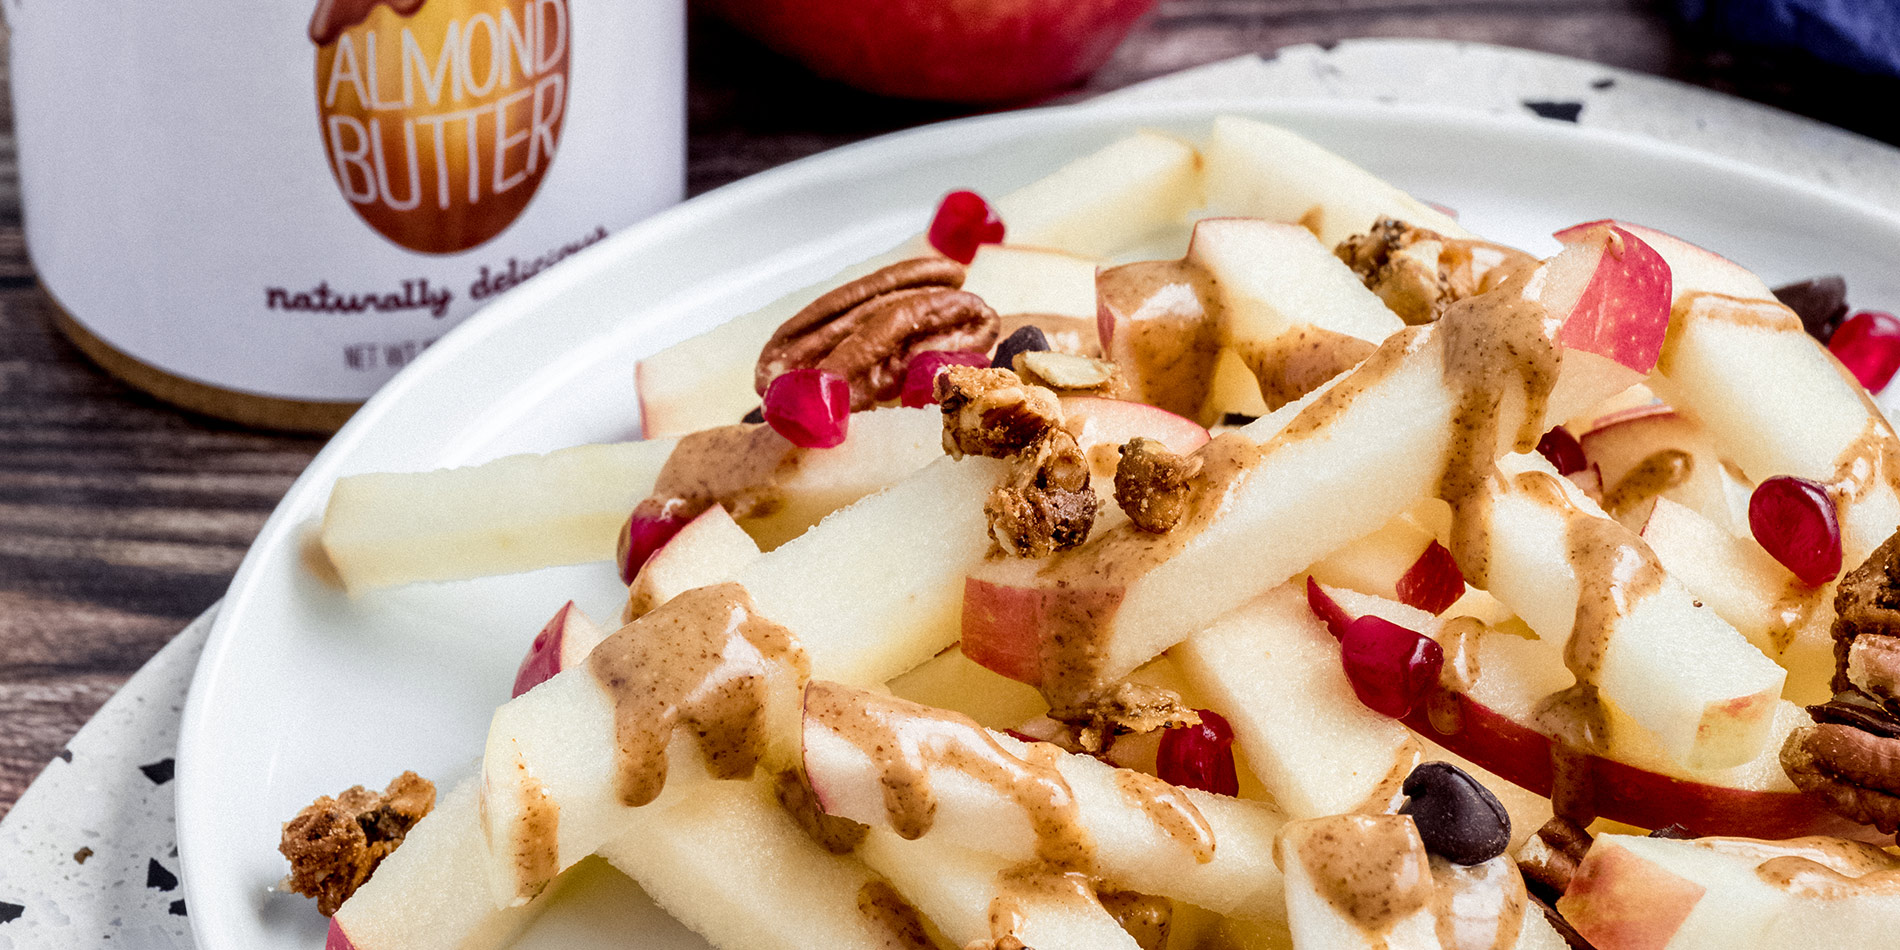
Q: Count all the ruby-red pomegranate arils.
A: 9